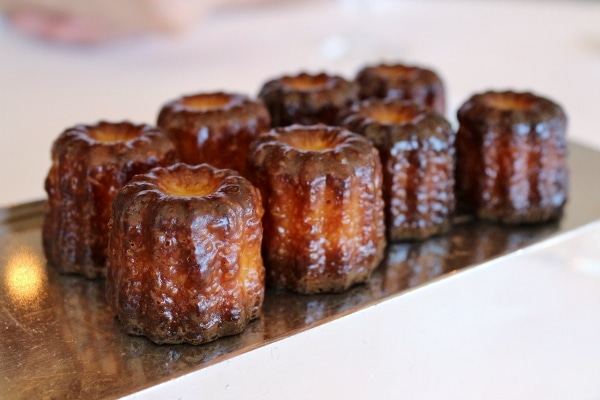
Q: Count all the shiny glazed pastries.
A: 8